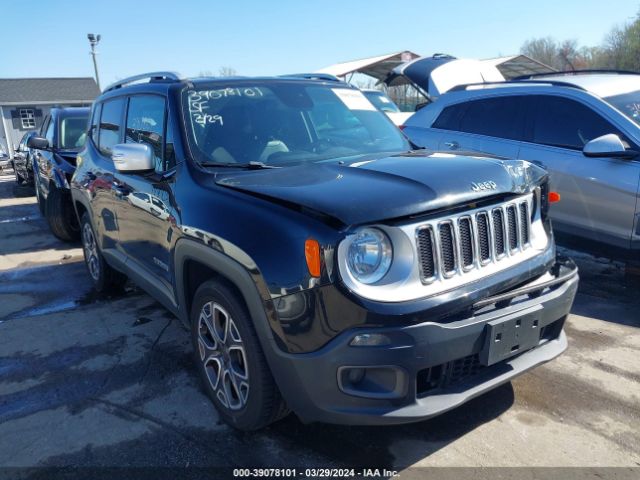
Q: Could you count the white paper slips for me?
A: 1